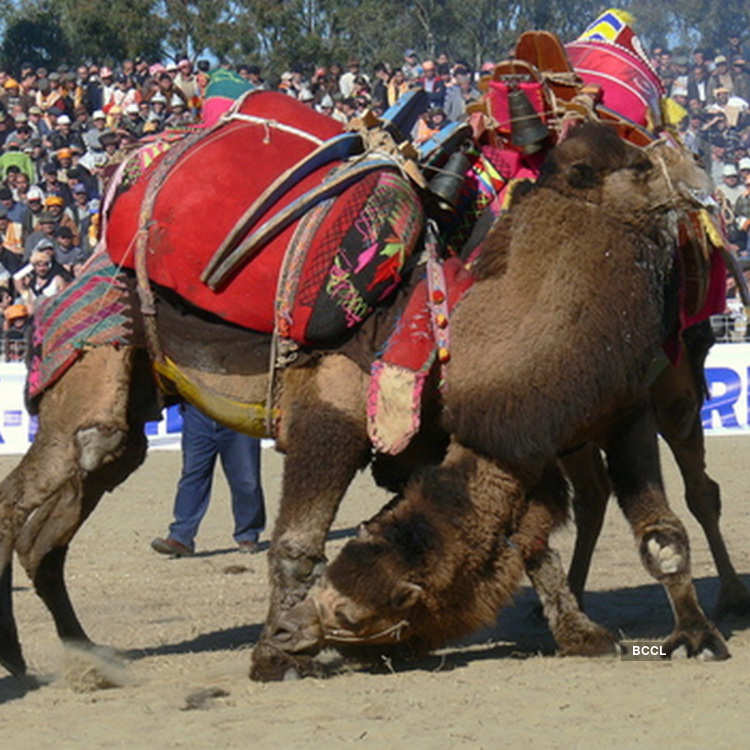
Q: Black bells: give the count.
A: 2